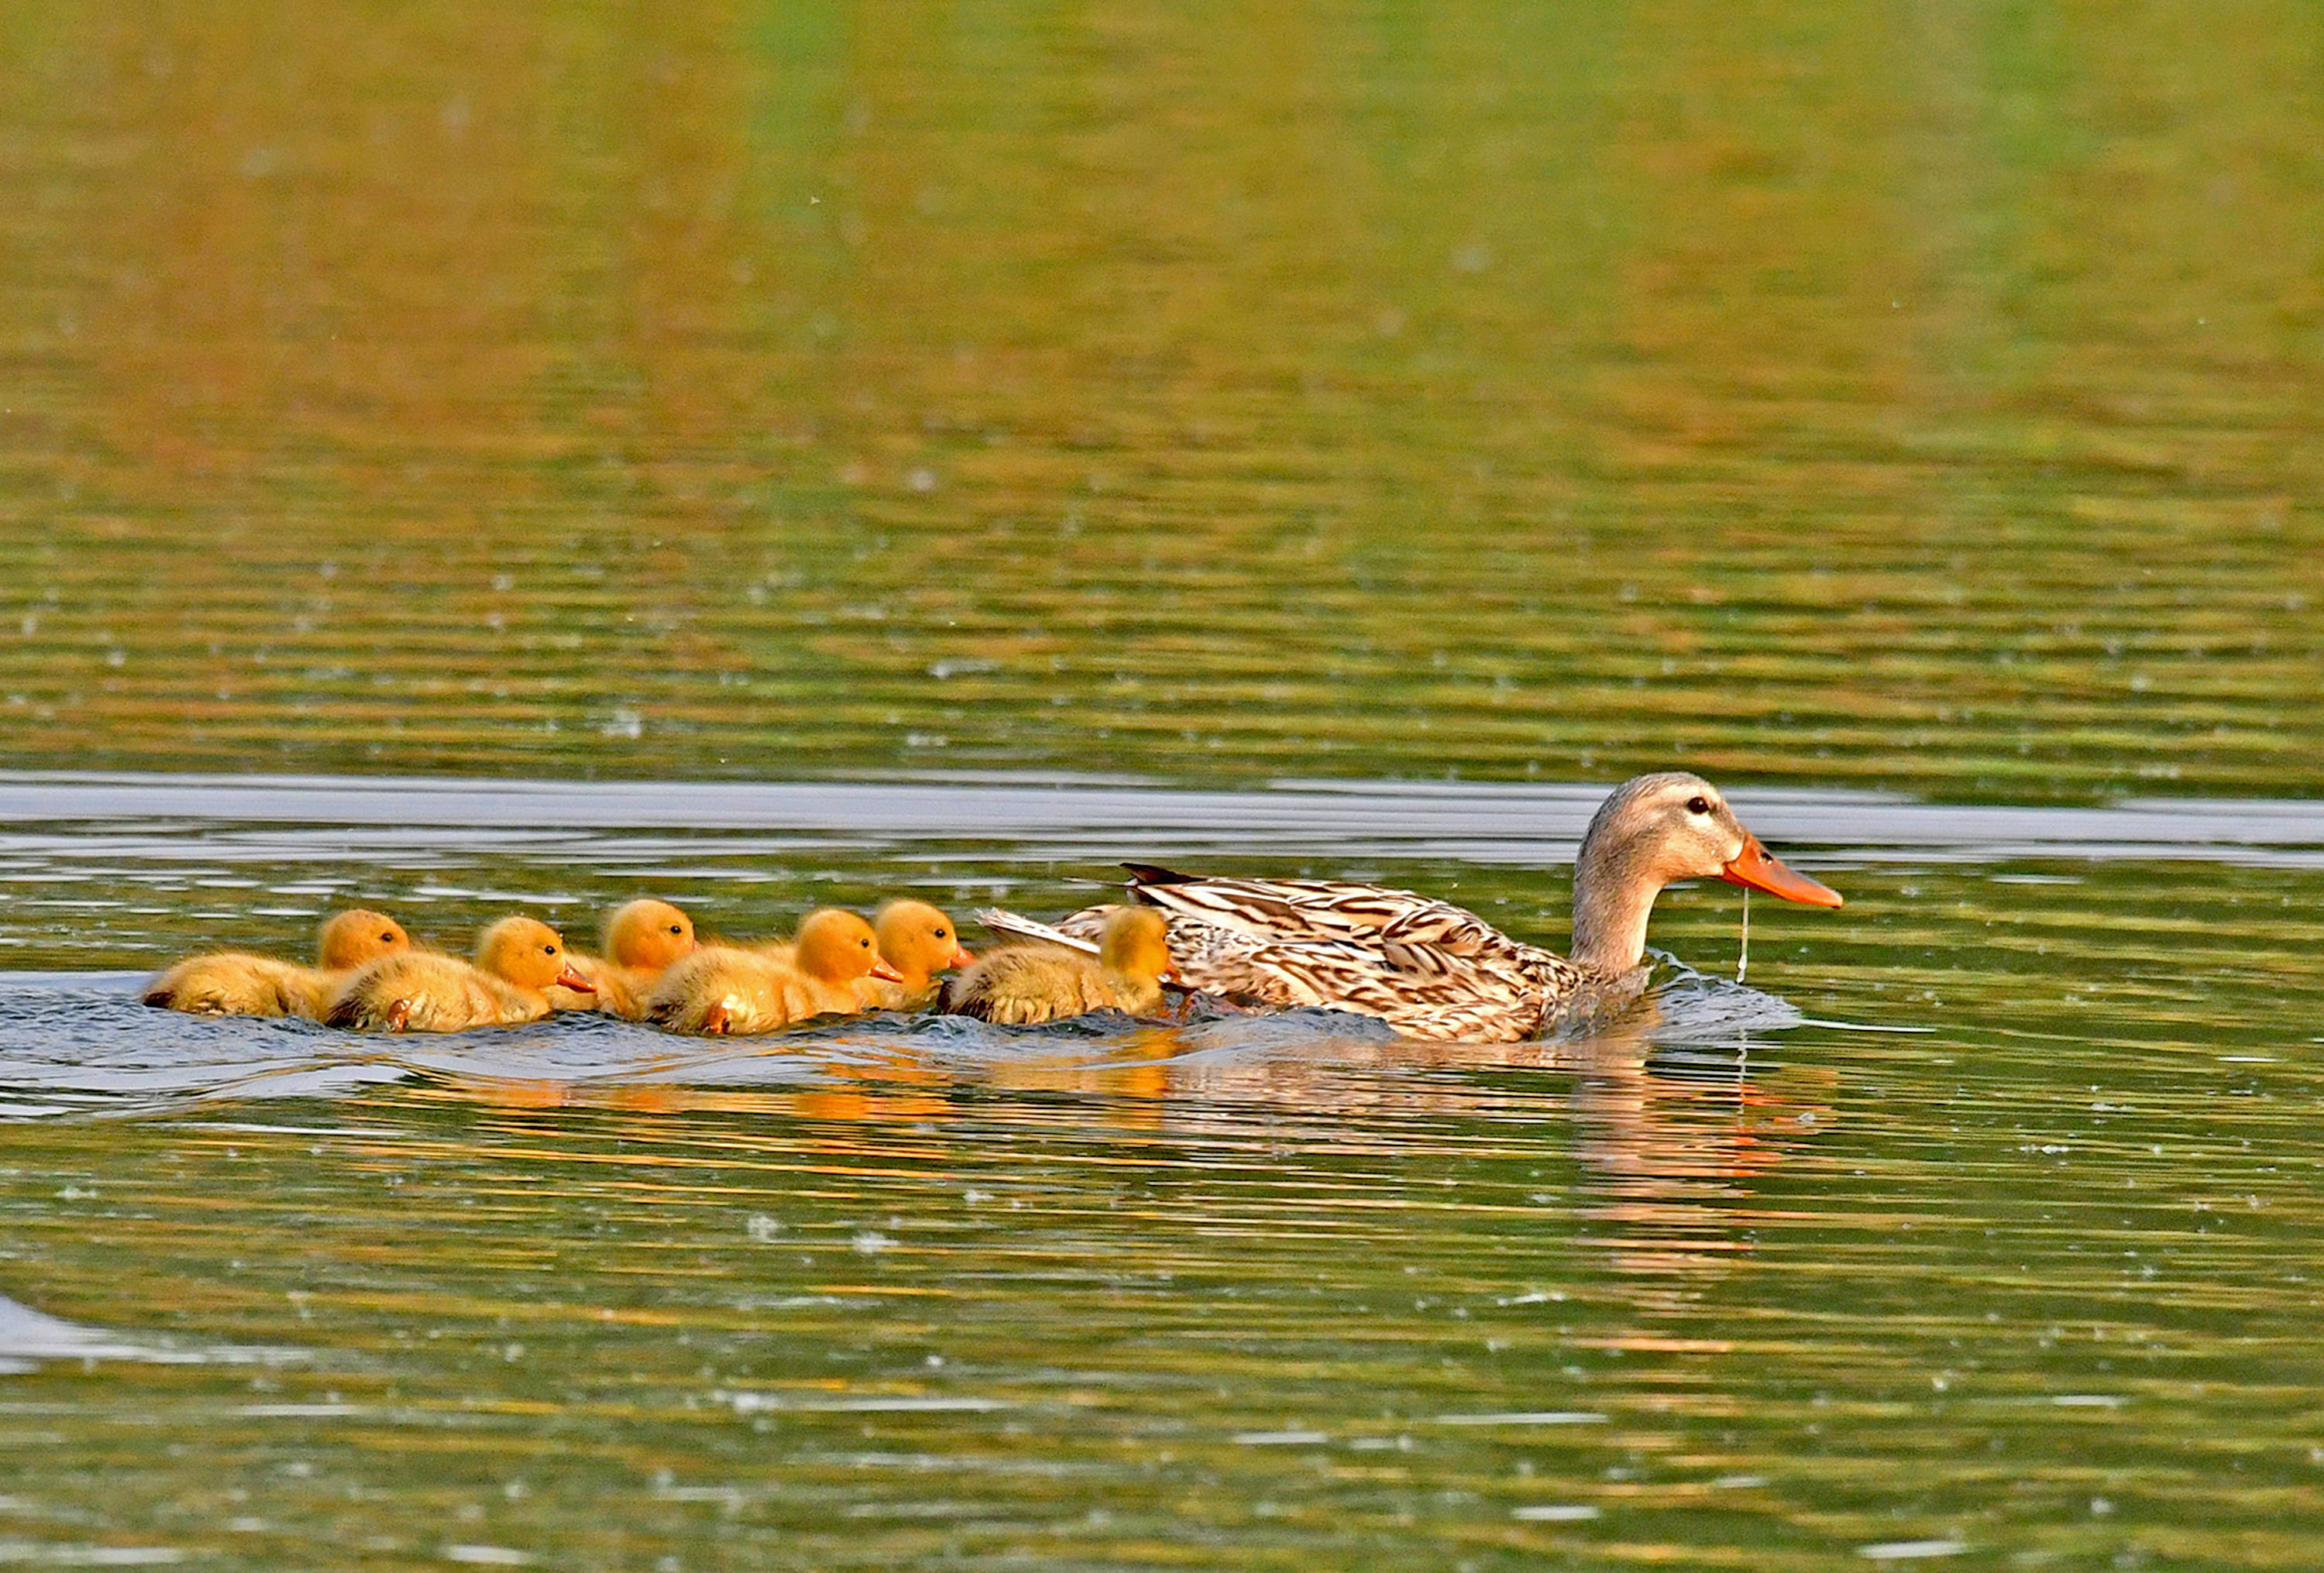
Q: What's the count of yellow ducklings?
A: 6